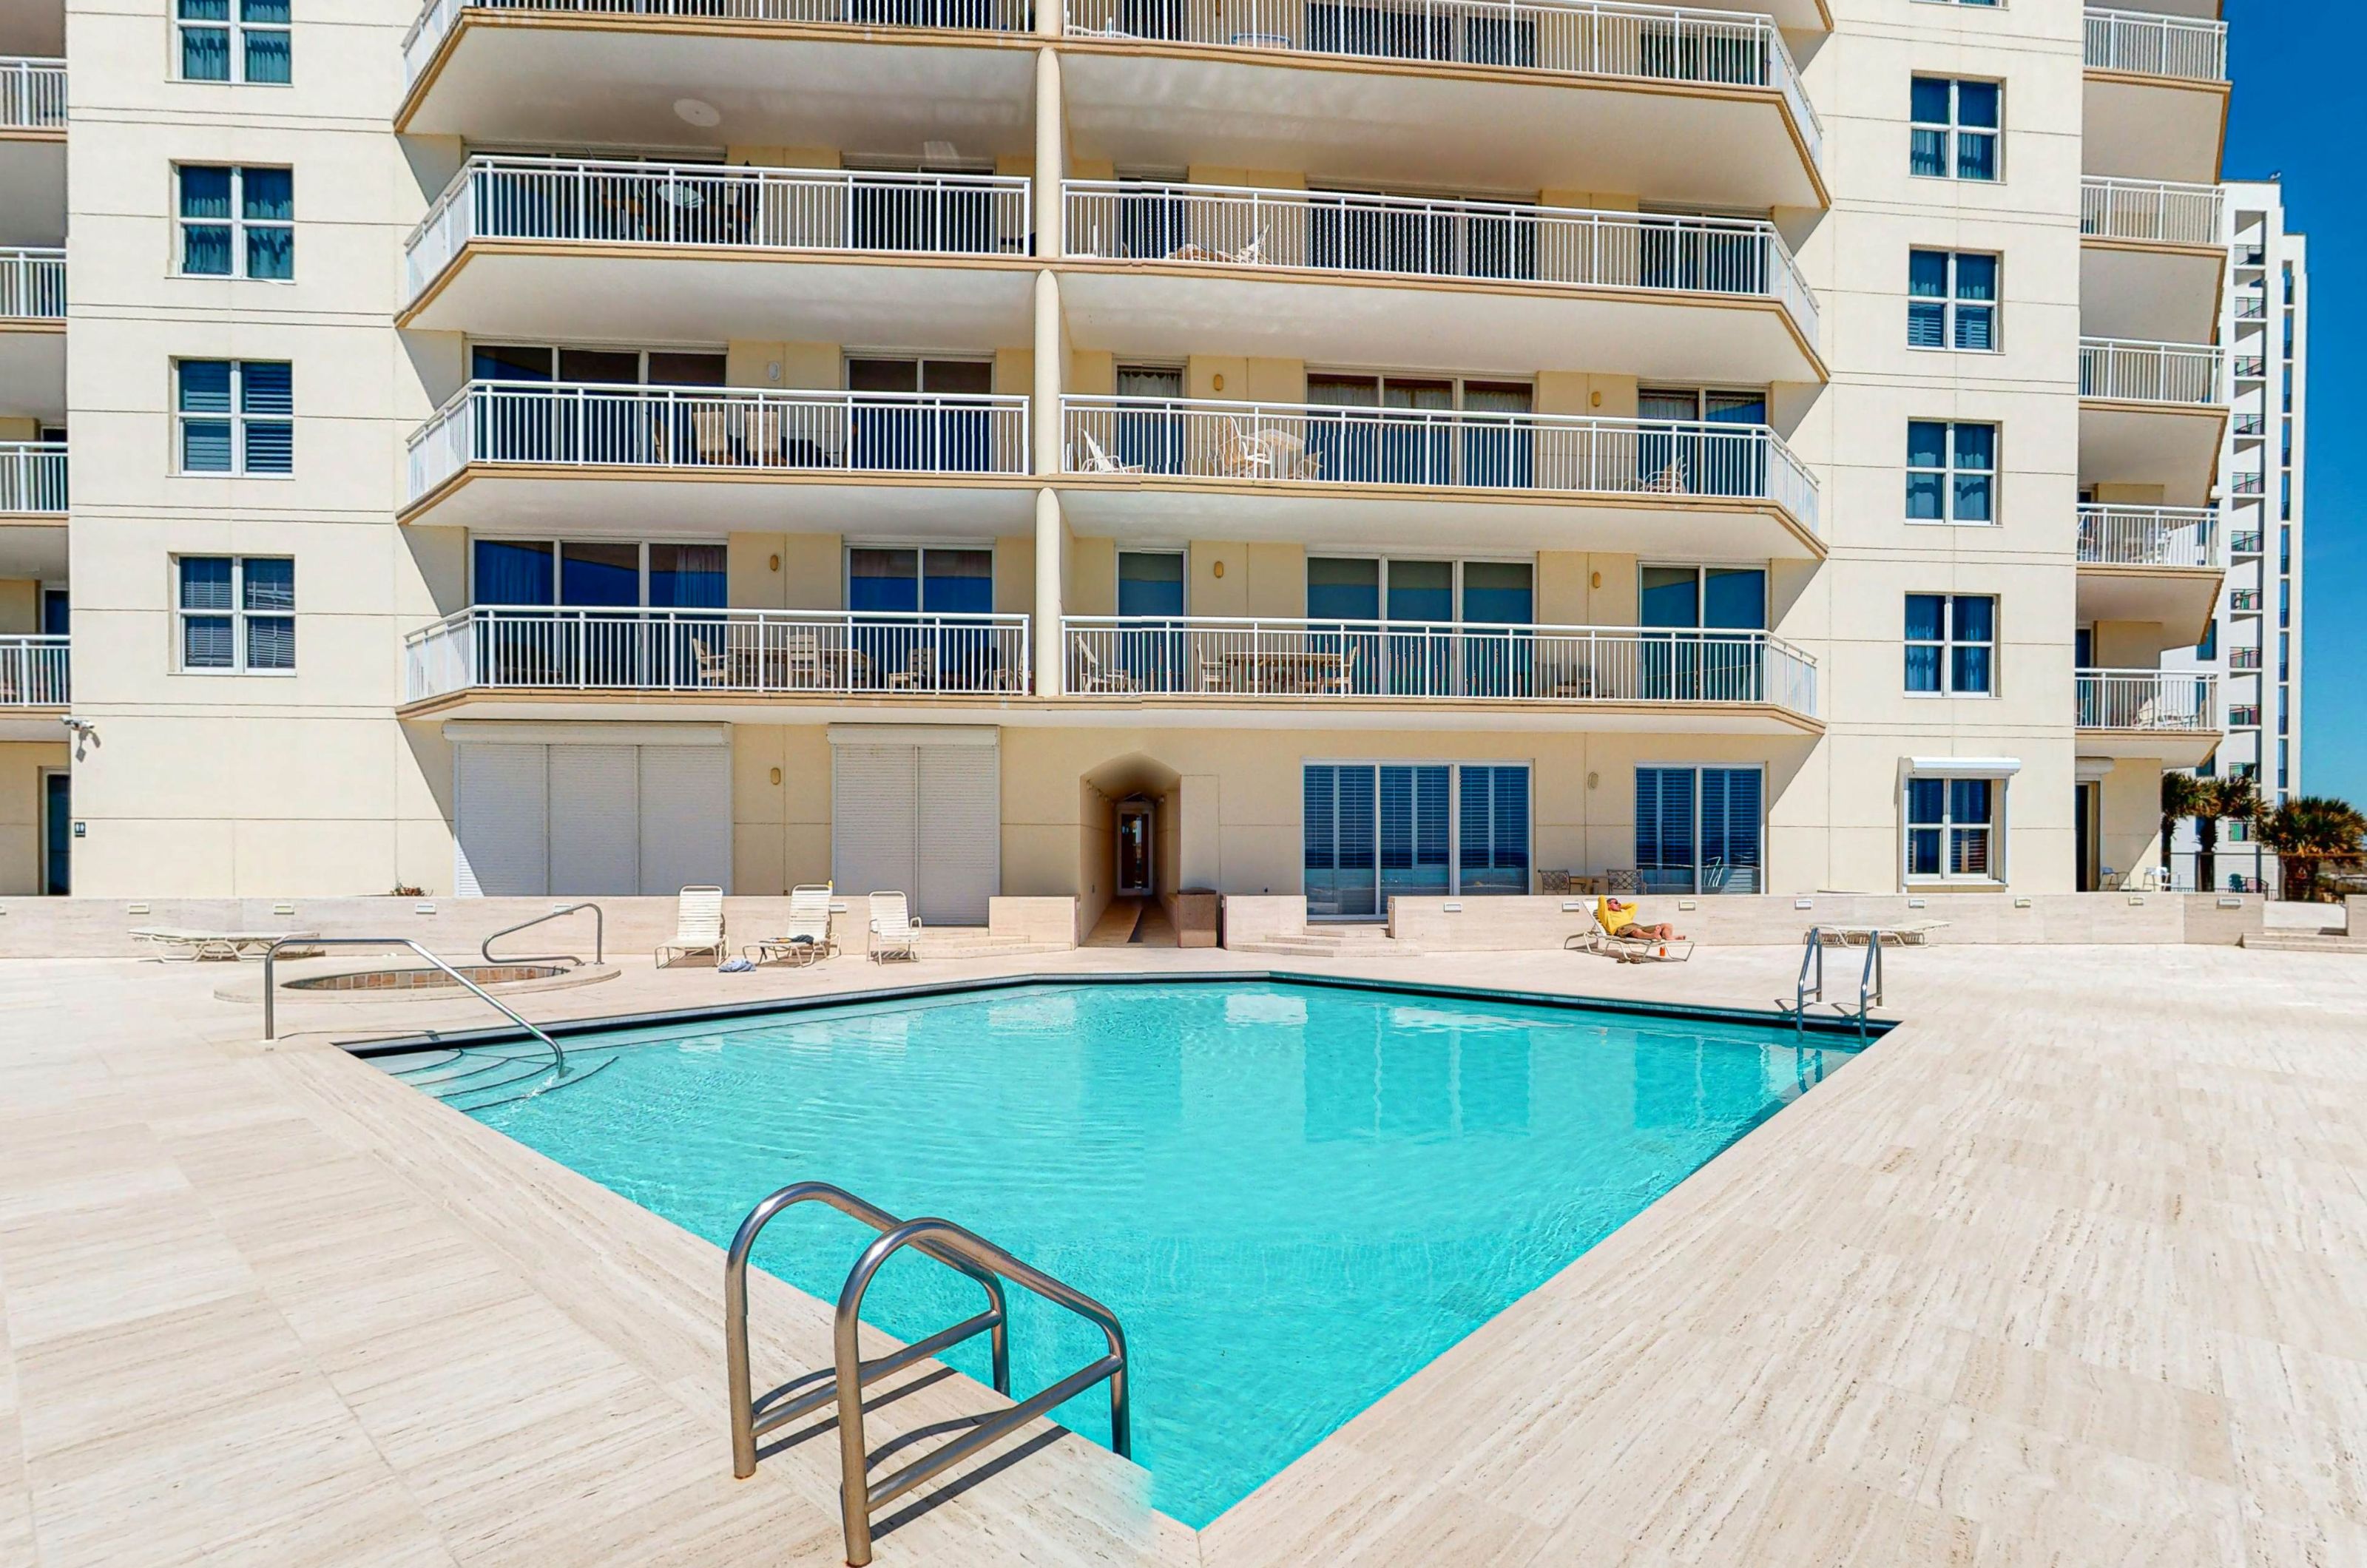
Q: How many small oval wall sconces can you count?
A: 8